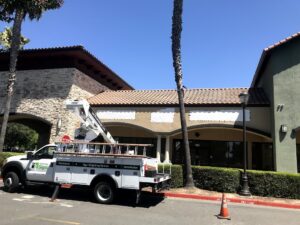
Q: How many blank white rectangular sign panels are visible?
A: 3